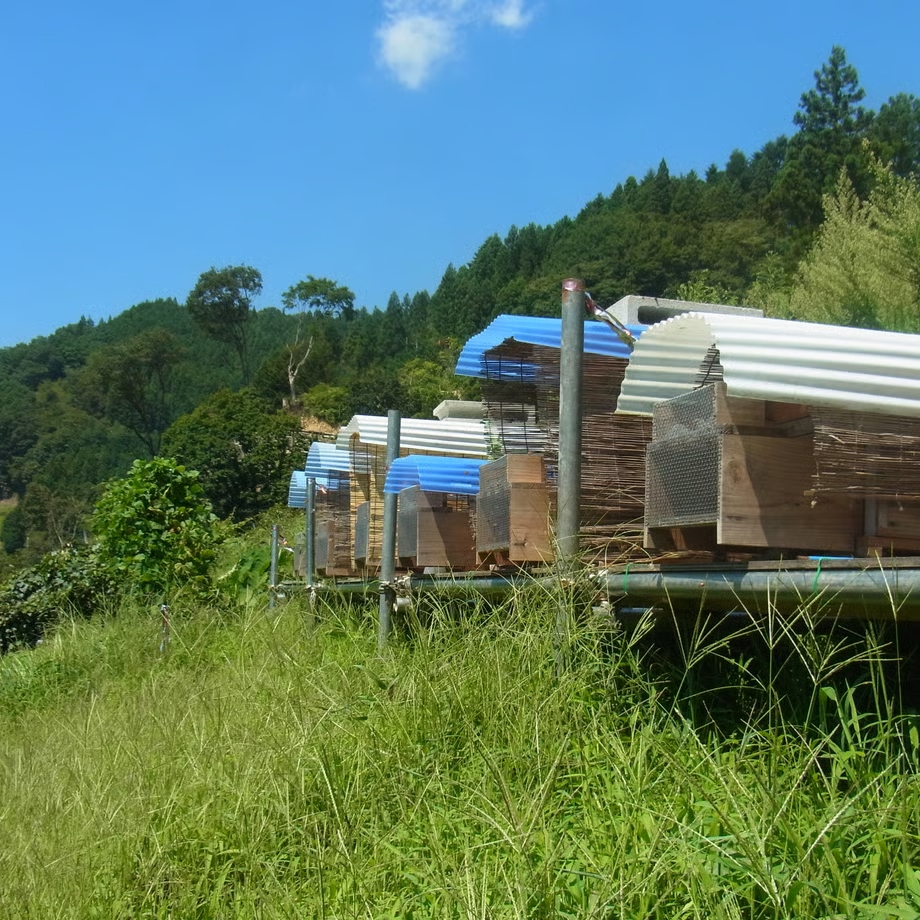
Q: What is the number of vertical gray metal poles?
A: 4